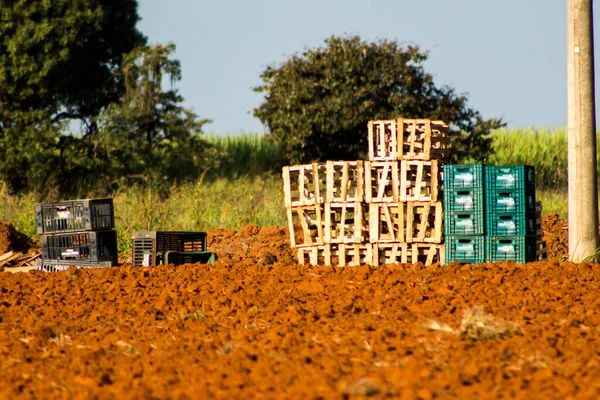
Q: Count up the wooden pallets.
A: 14